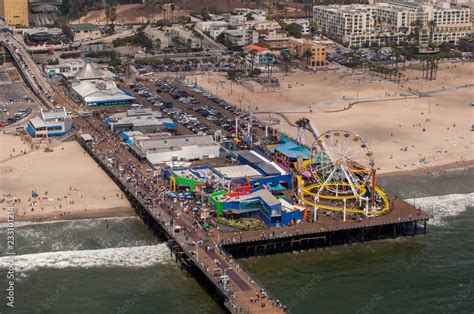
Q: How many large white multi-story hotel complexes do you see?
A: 1